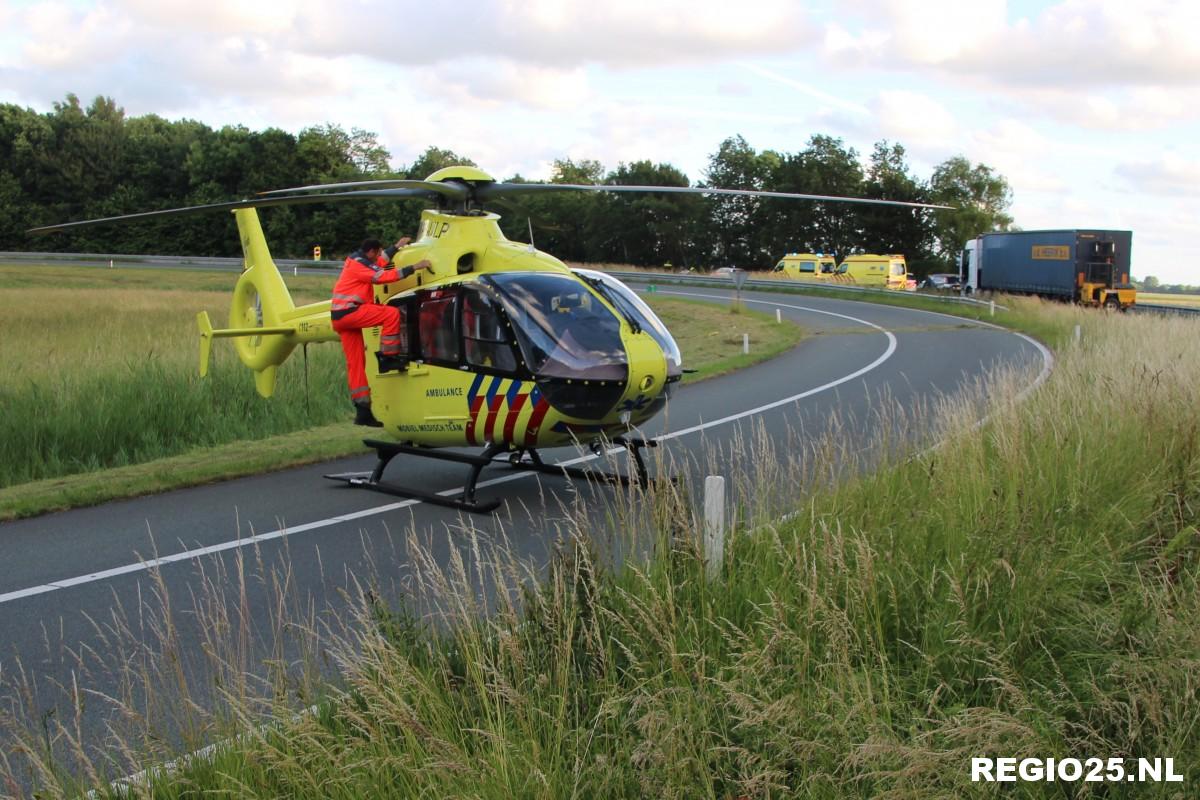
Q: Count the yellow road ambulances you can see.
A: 2